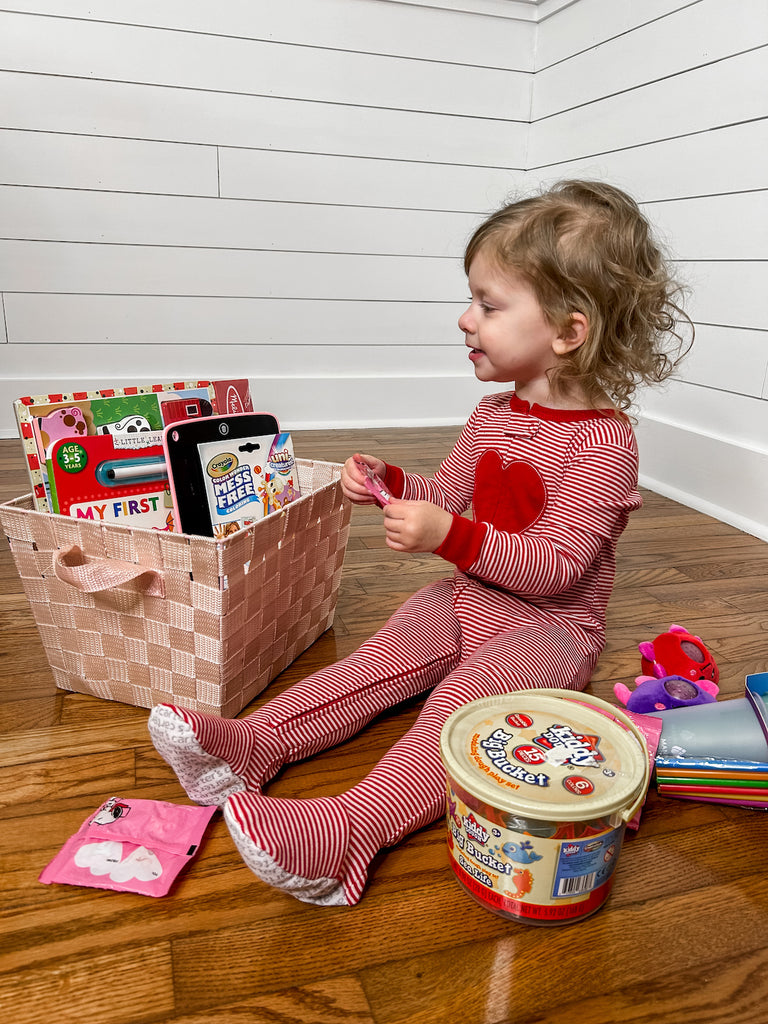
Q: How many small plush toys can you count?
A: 2